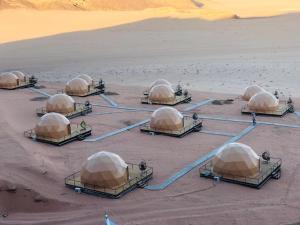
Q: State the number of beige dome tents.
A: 13